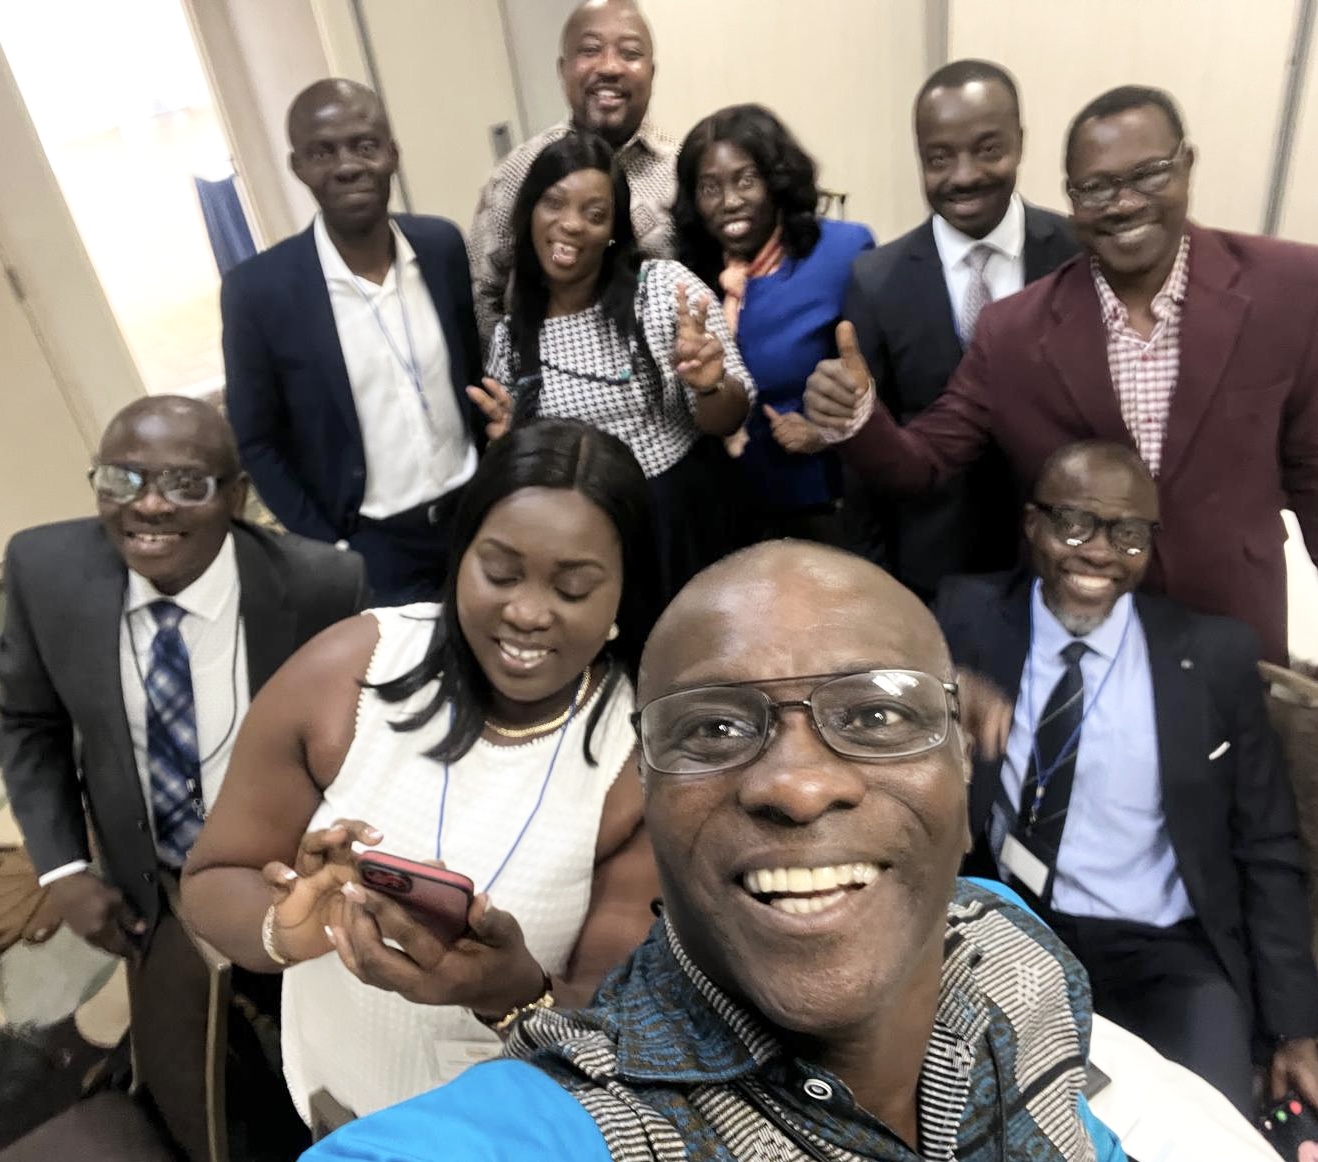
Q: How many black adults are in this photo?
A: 10